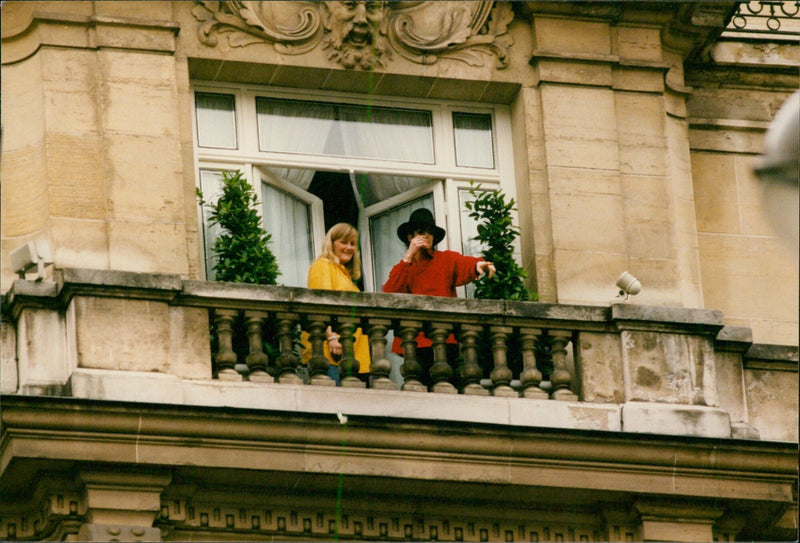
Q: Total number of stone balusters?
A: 12